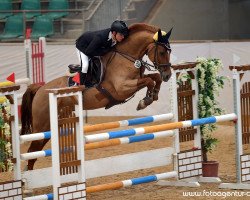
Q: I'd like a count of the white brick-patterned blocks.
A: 4